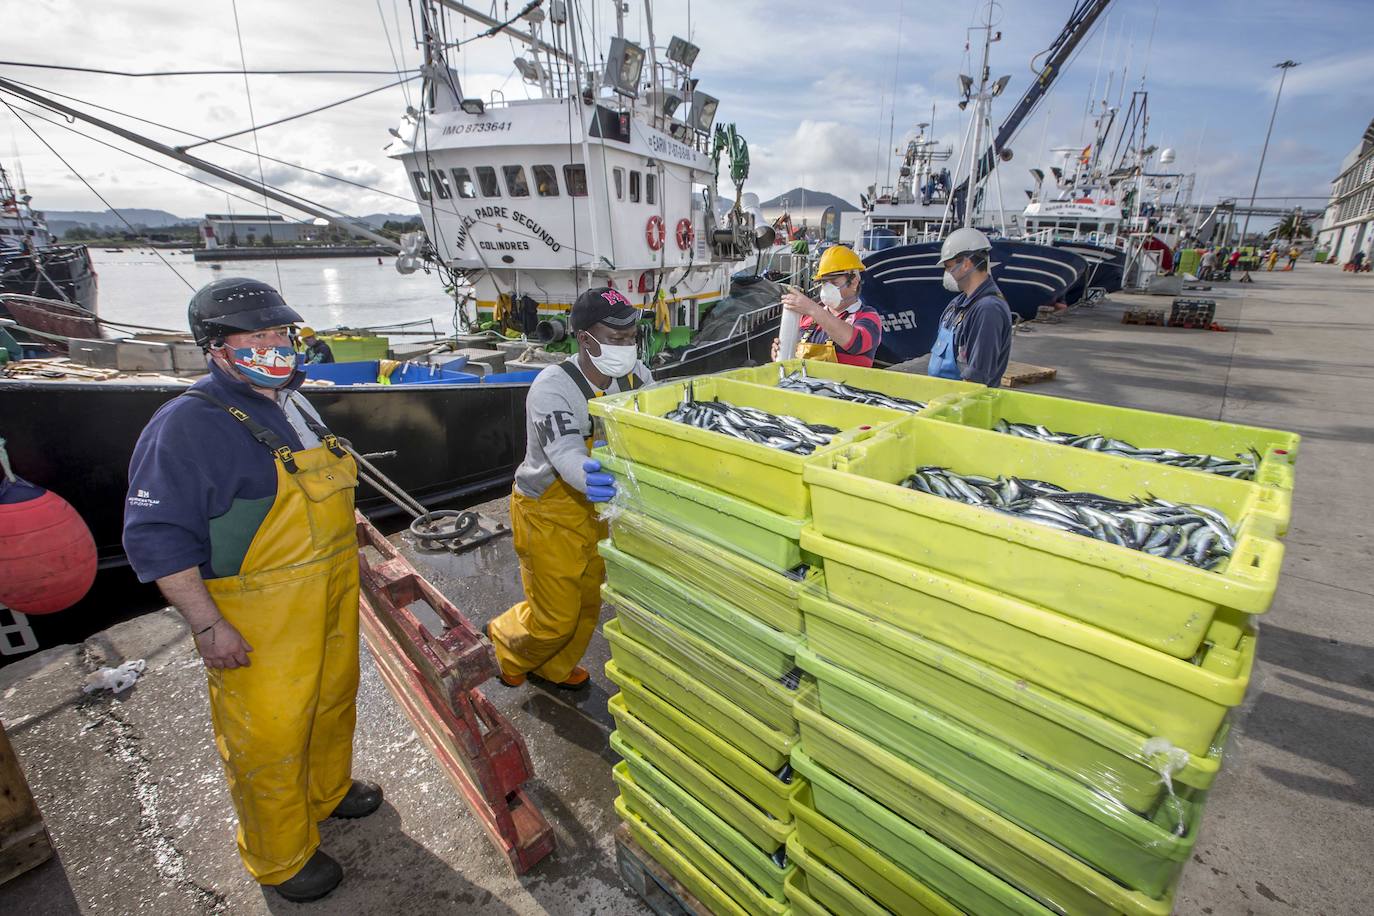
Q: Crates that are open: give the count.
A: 4